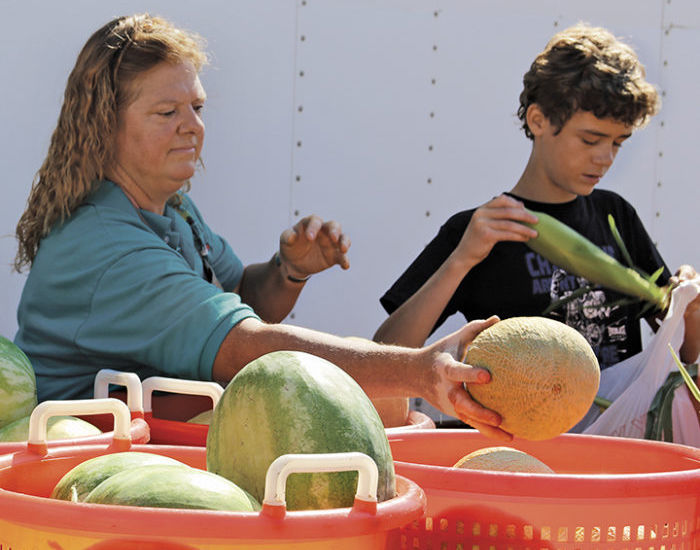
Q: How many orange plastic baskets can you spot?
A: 4